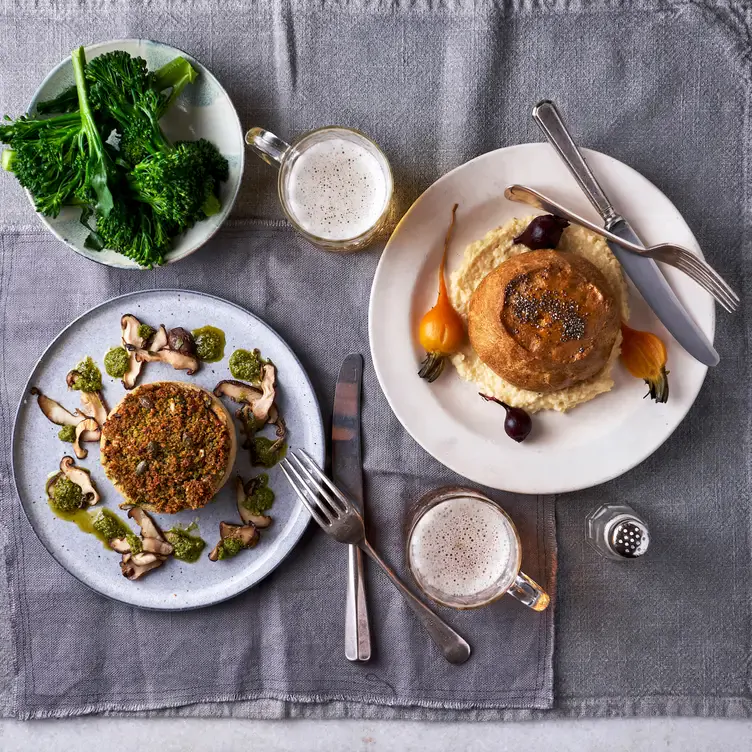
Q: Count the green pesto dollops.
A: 13